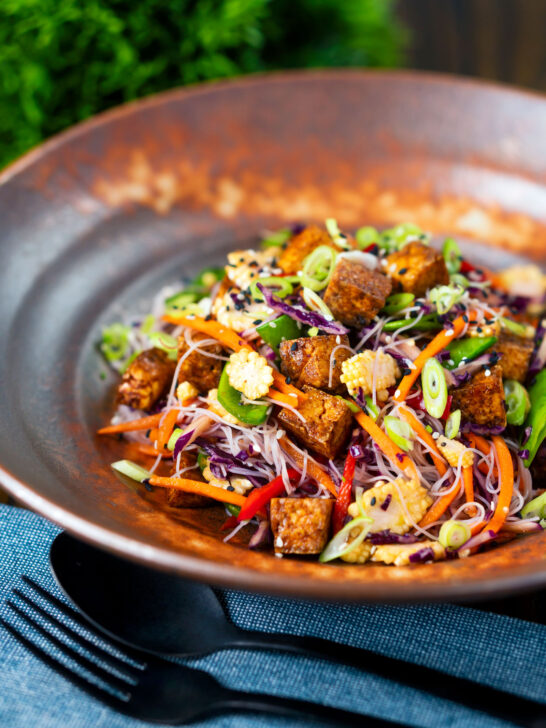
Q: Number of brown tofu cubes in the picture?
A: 11